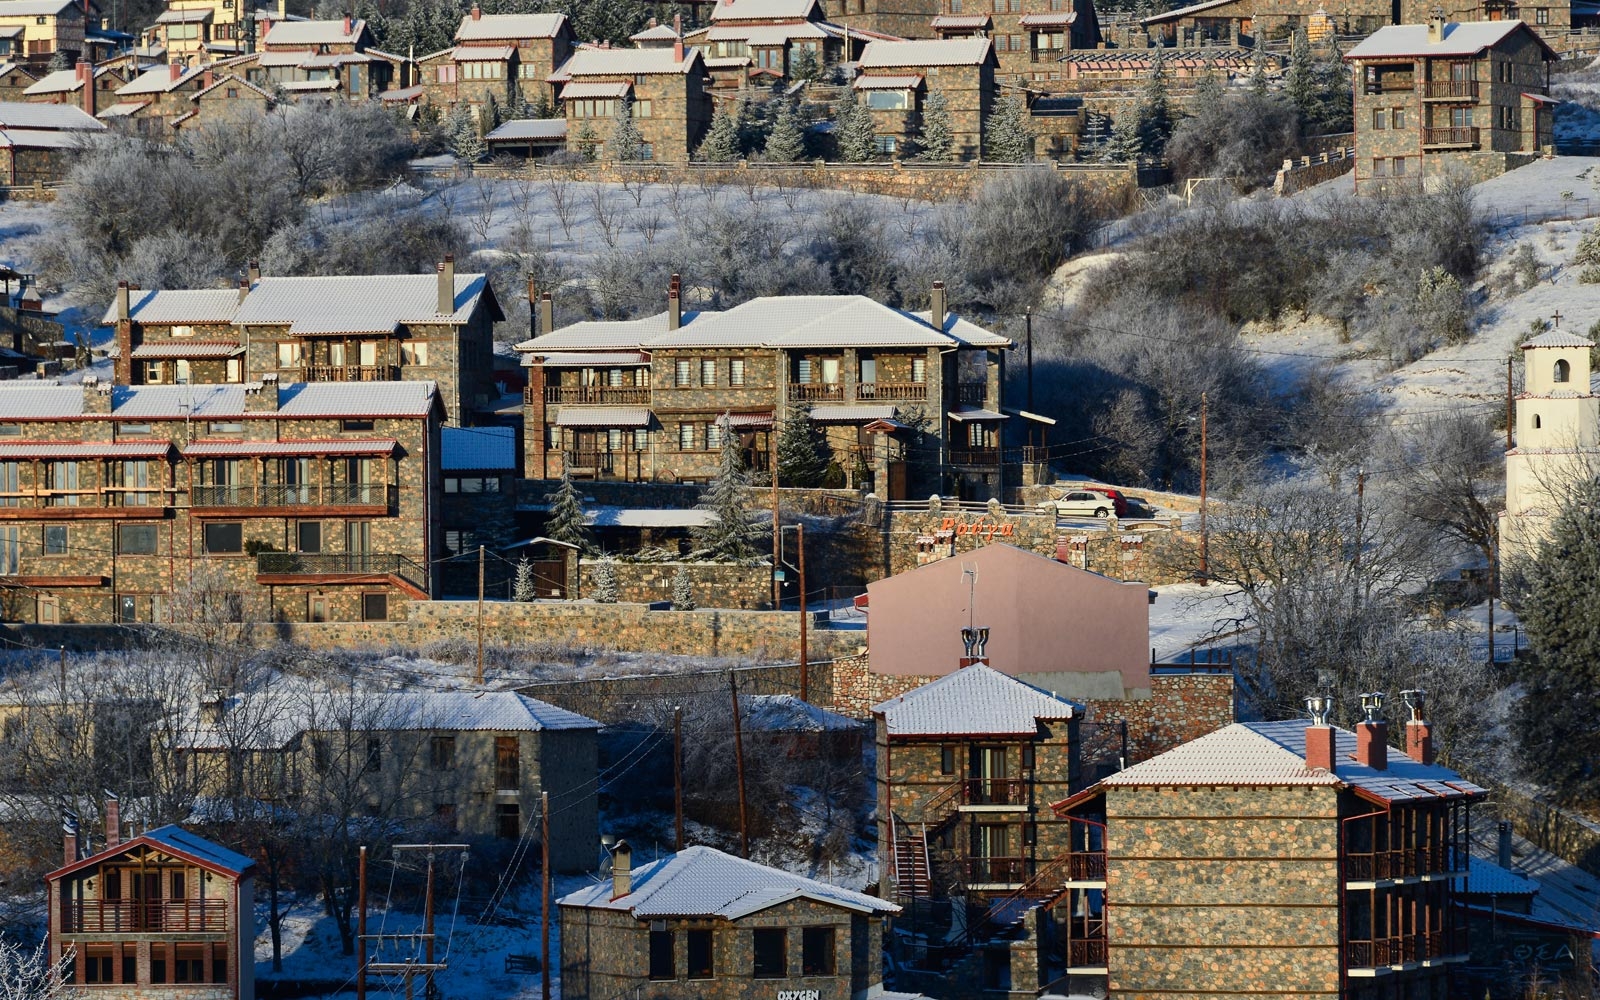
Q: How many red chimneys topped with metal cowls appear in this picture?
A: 4